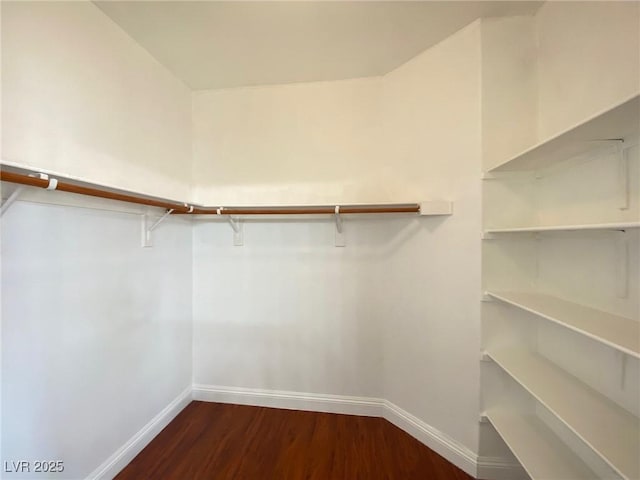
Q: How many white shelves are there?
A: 5